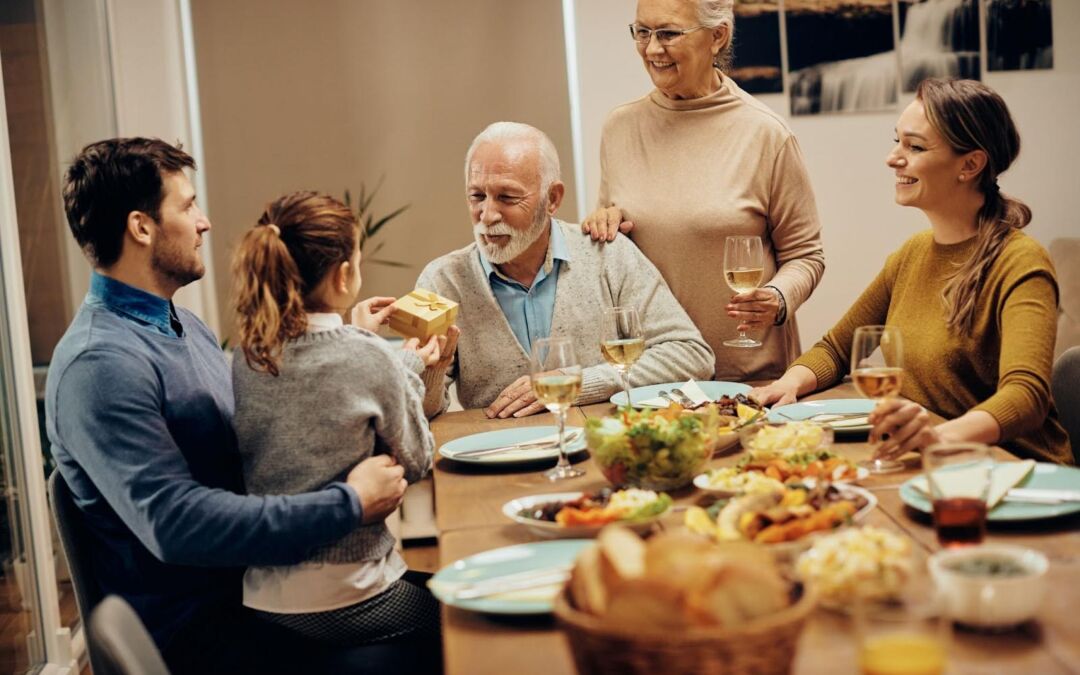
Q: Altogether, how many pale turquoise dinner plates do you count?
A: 5